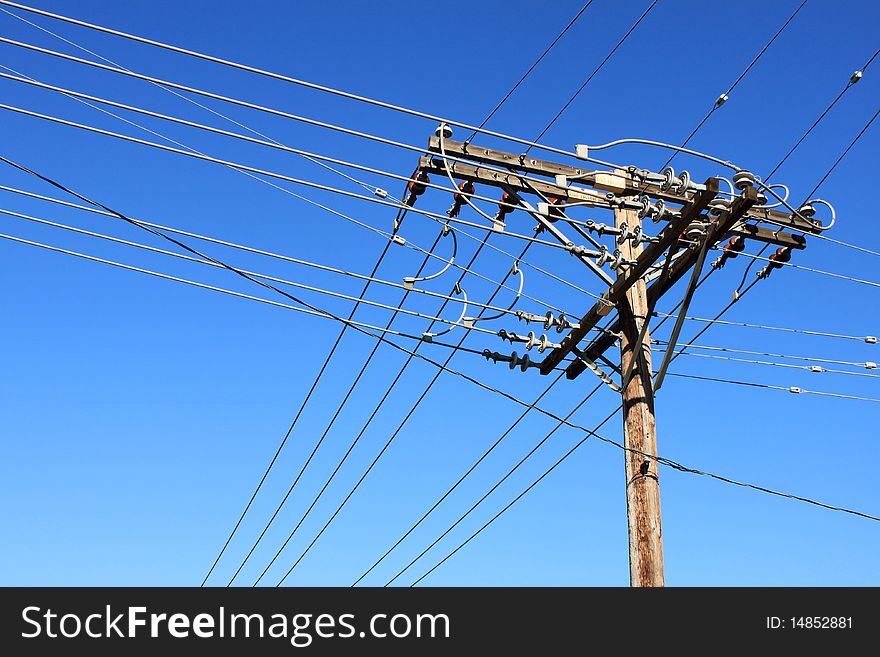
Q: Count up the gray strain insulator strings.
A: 7